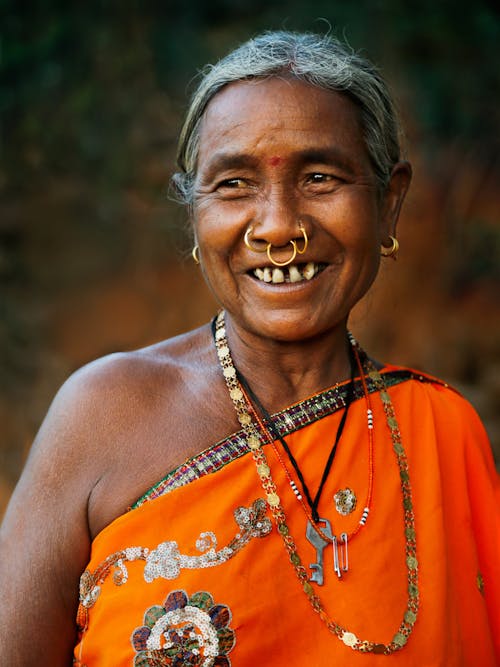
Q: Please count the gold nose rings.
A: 3